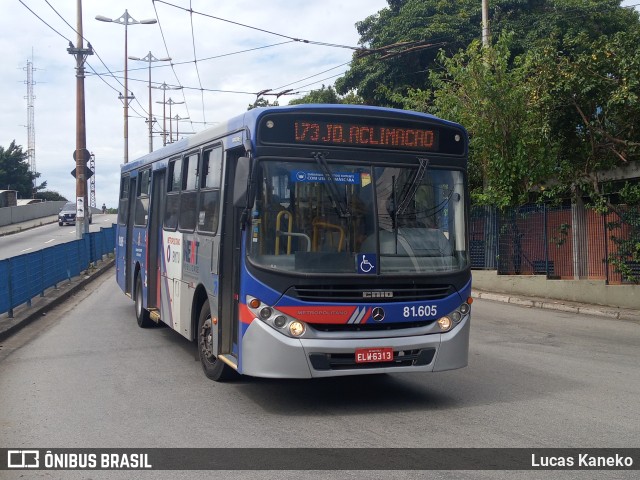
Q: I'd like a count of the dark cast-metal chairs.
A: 0